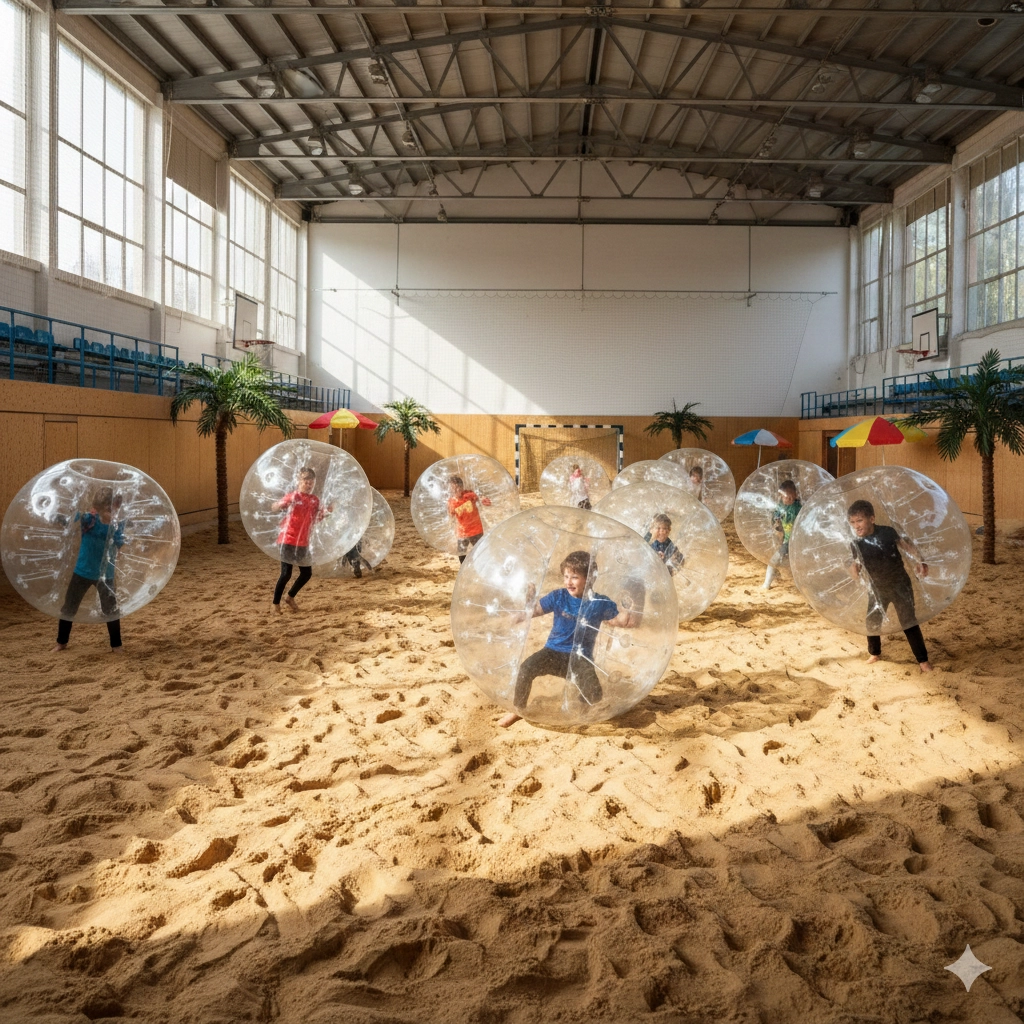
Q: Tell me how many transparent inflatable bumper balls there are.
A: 11